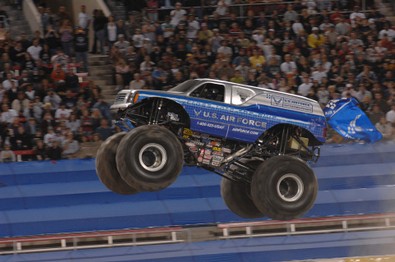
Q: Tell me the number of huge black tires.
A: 4